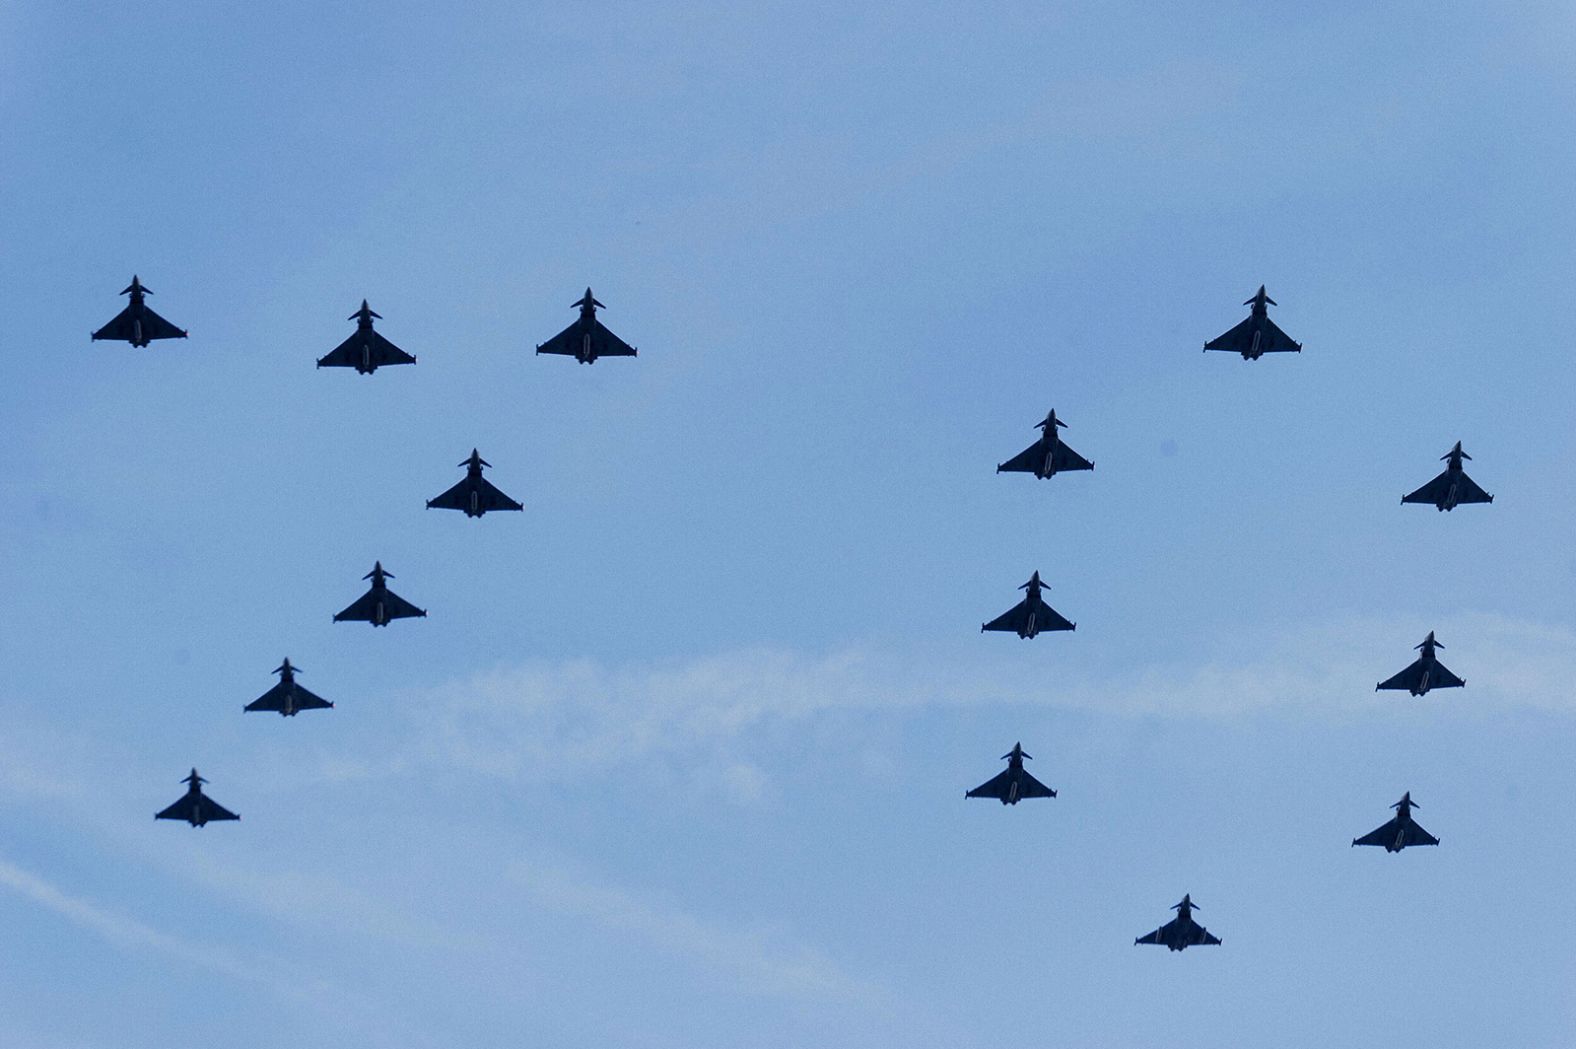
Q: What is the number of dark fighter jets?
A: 15